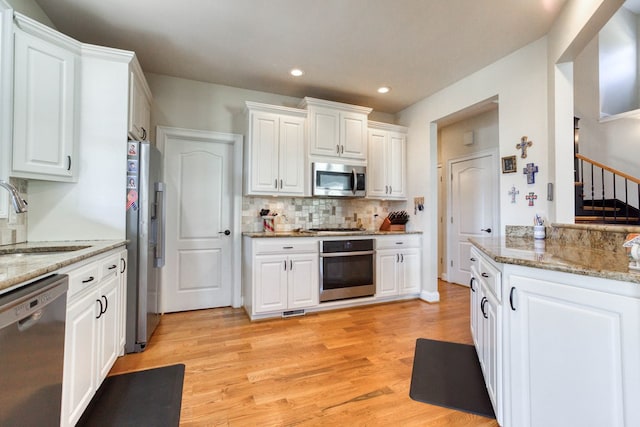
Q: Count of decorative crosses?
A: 4